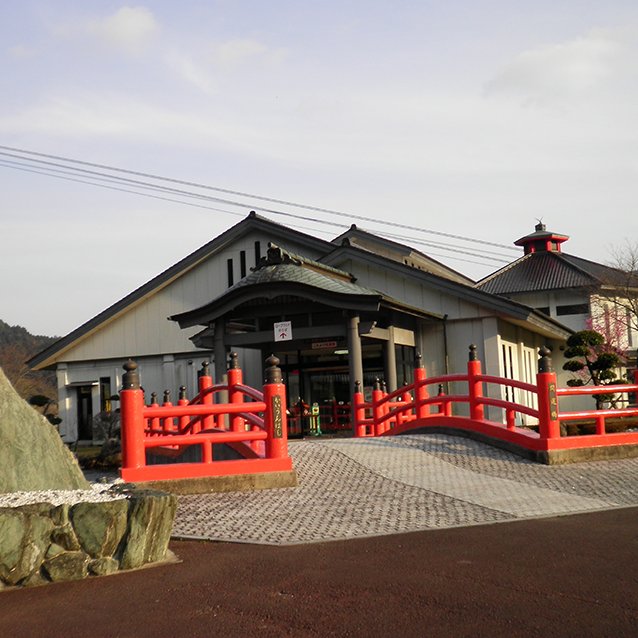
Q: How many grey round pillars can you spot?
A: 3